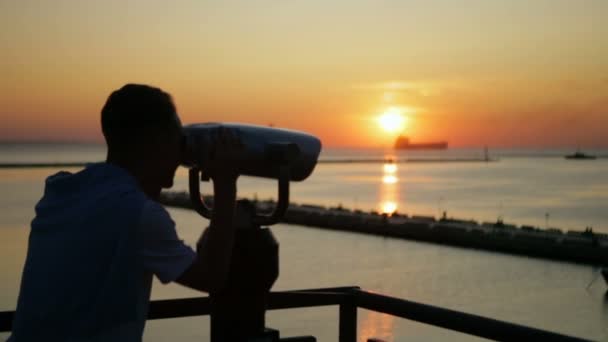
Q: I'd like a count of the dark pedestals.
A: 1